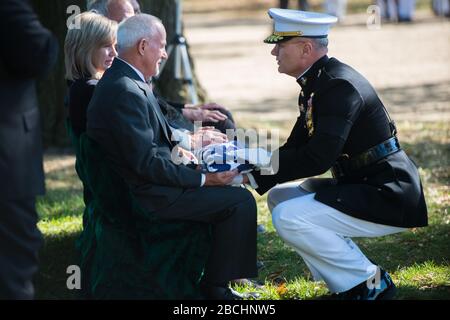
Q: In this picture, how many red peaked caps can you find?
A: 0